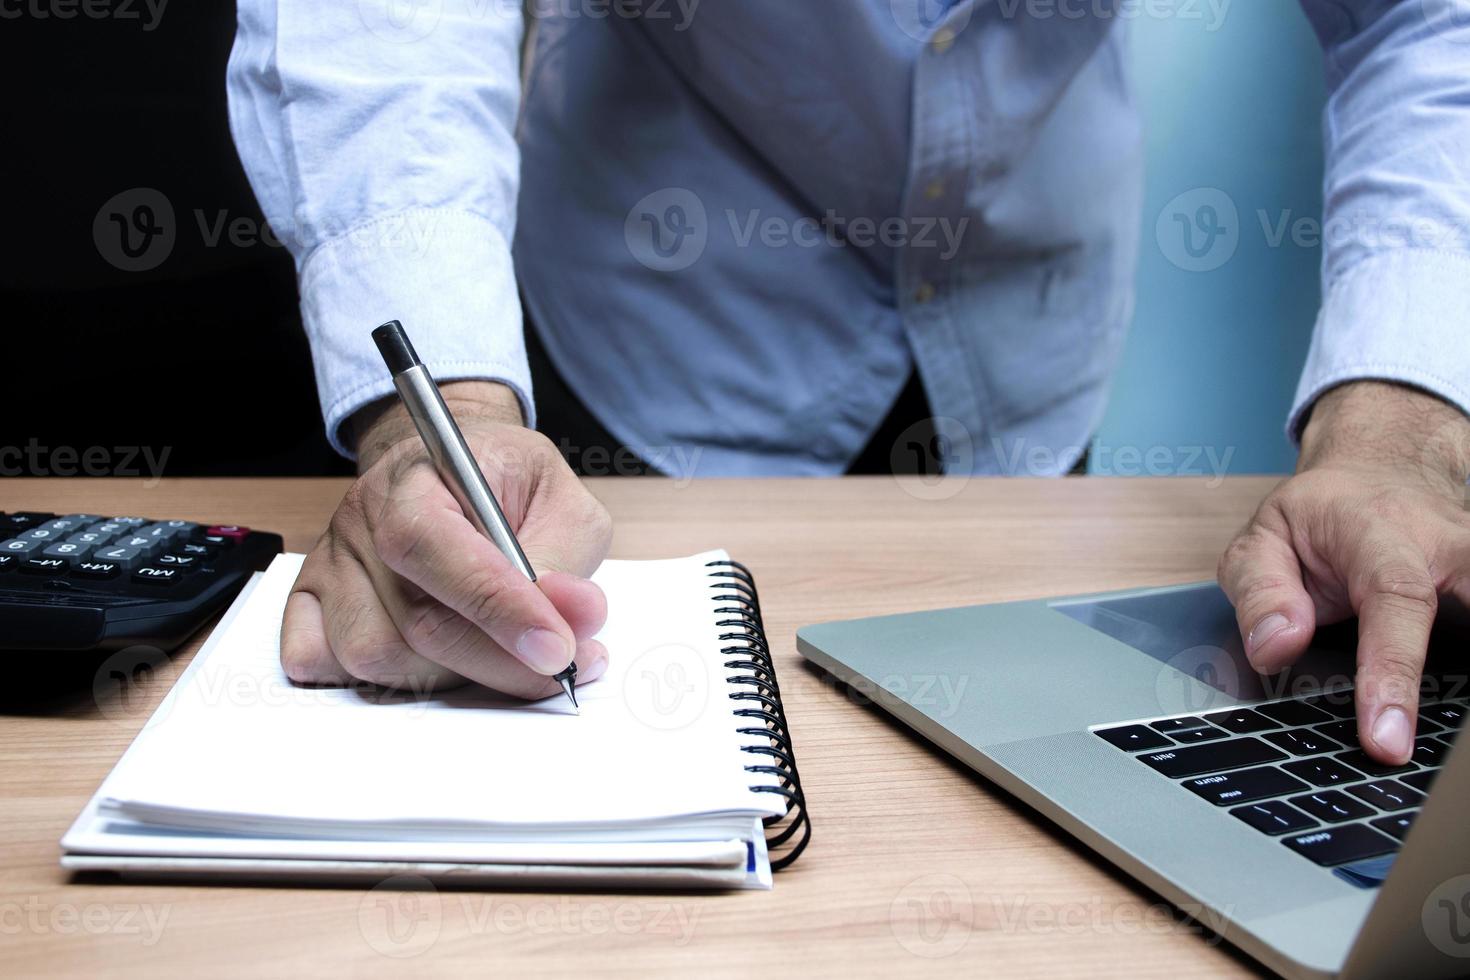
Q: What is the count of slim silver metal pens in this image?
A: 1